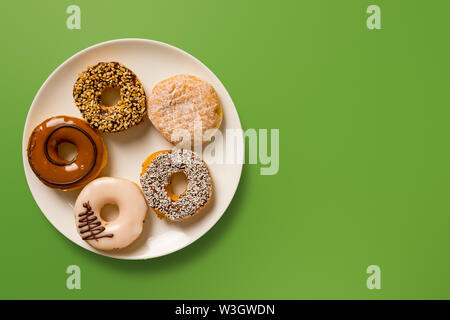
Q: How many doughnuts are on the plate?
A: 5